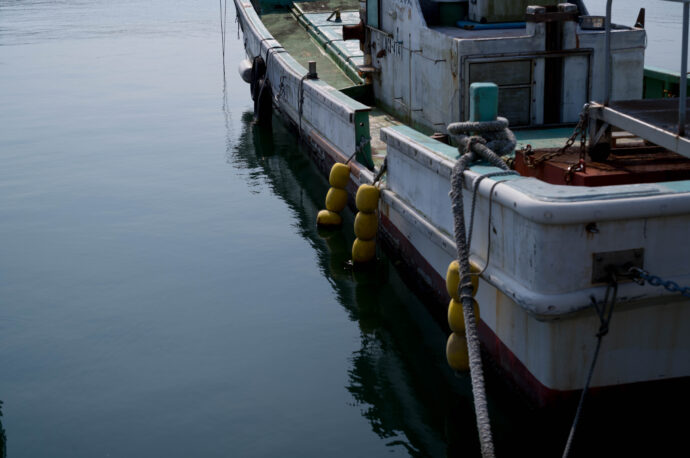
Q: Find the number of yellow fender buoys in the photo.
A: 9